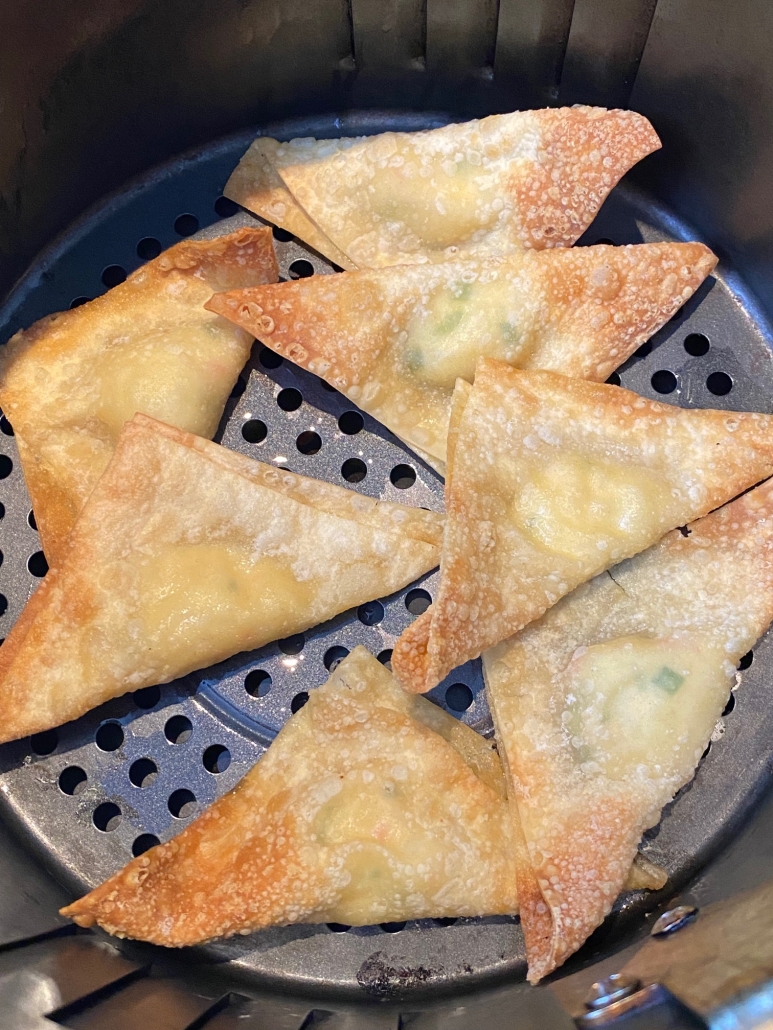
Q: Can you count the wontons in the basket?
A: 7